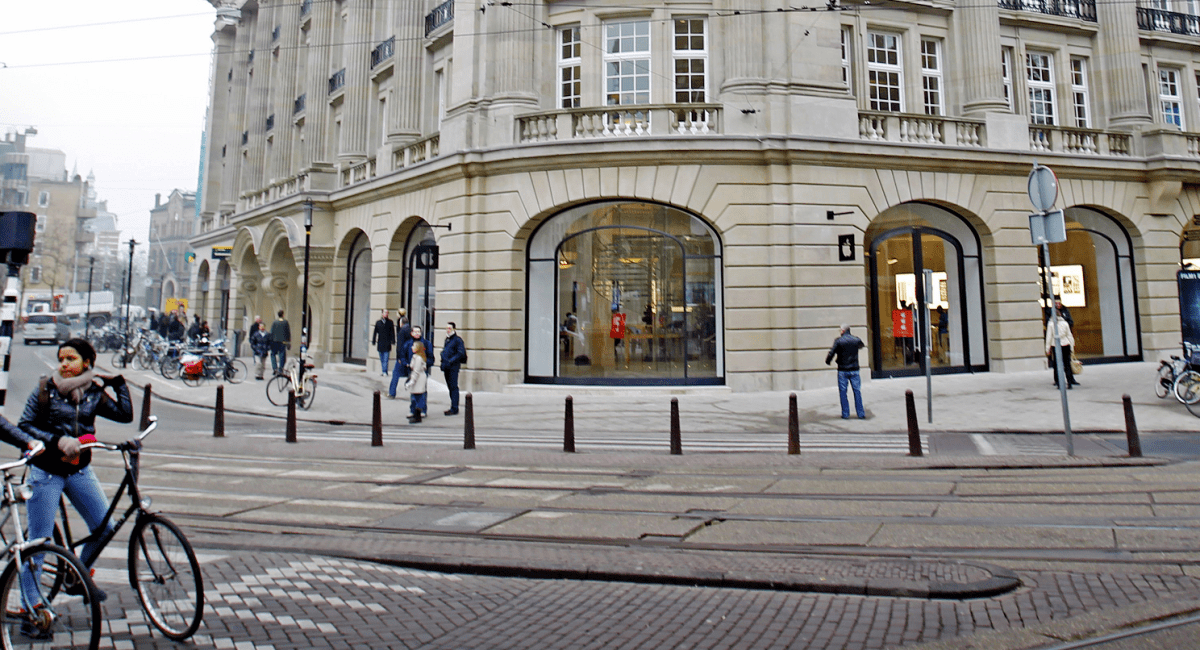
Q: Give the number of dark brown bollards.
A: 10